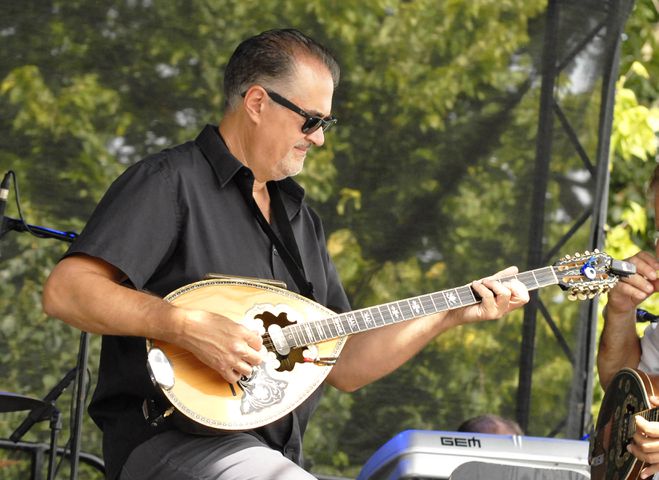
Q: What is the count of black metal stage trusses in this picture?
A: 1